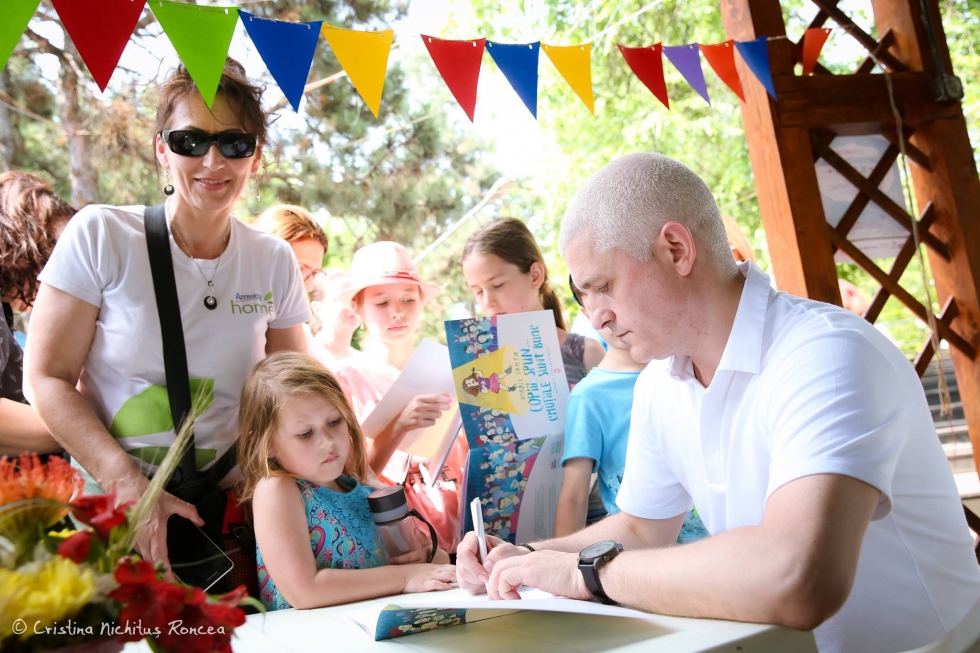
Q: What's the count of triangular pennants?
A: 13